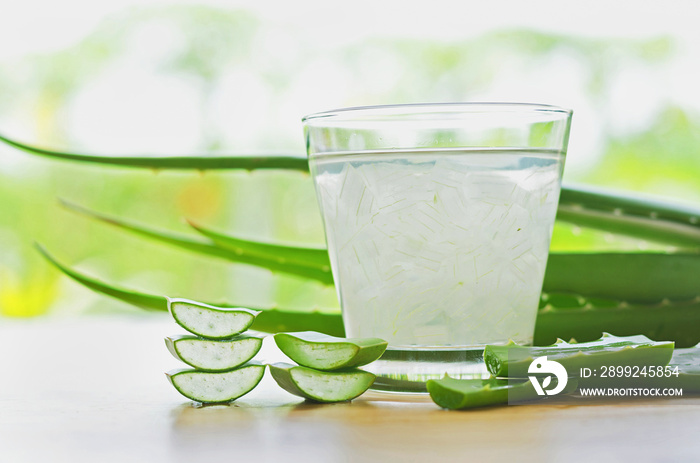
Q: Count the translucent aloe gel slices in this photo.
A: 5